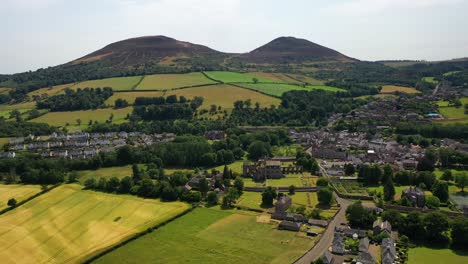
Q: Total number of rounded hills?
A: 2